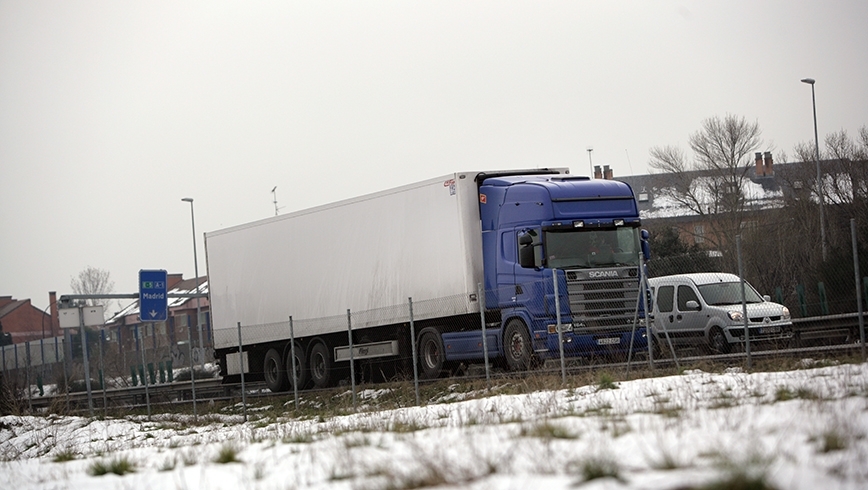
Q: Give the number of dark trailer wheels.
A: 3